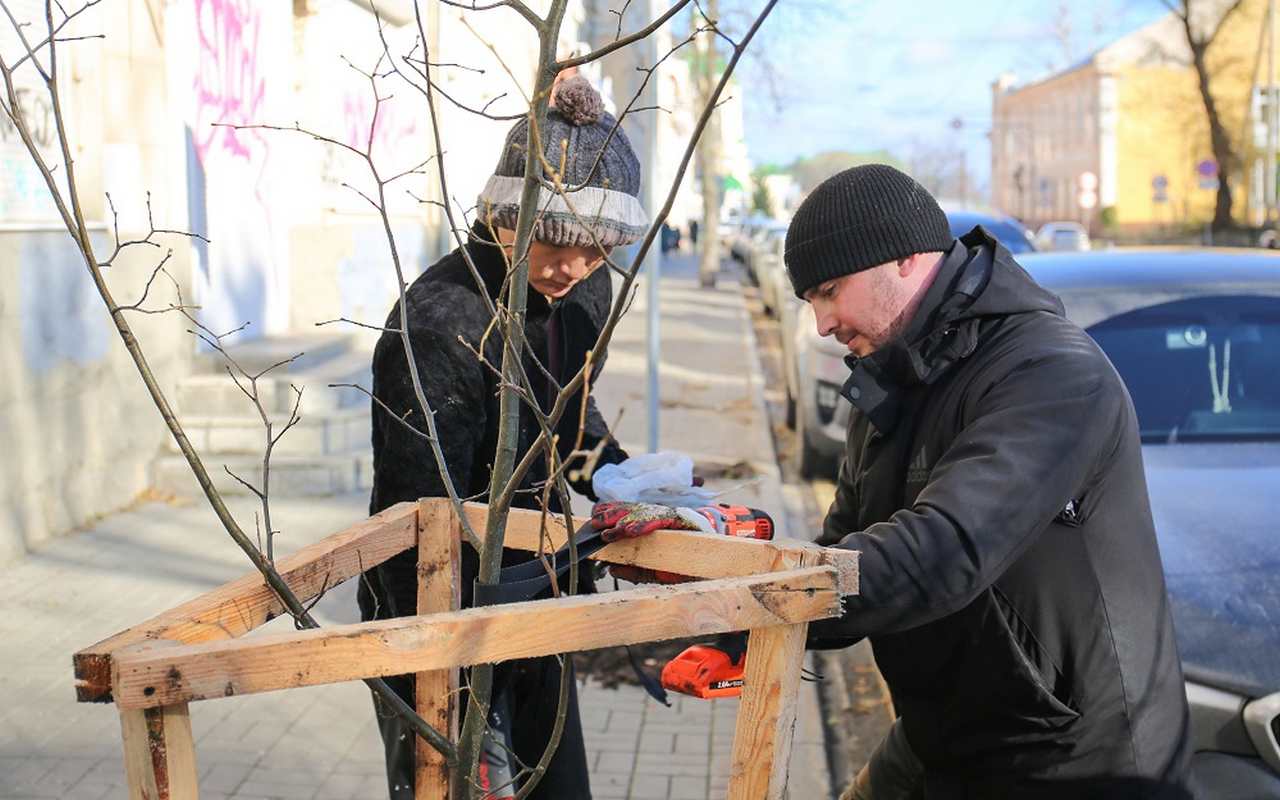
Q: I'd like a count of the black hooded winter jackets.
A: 1